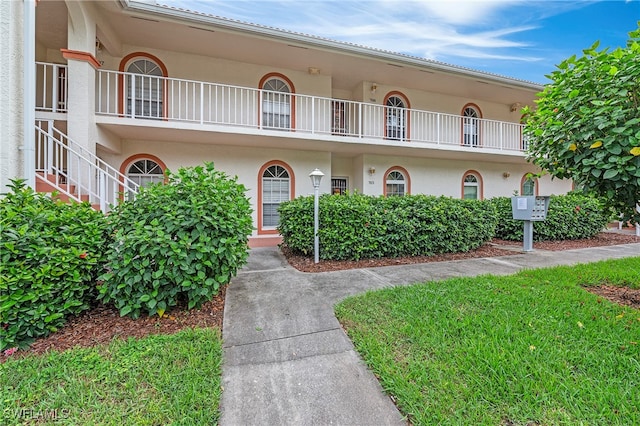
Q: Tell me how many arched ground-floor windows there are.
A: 5